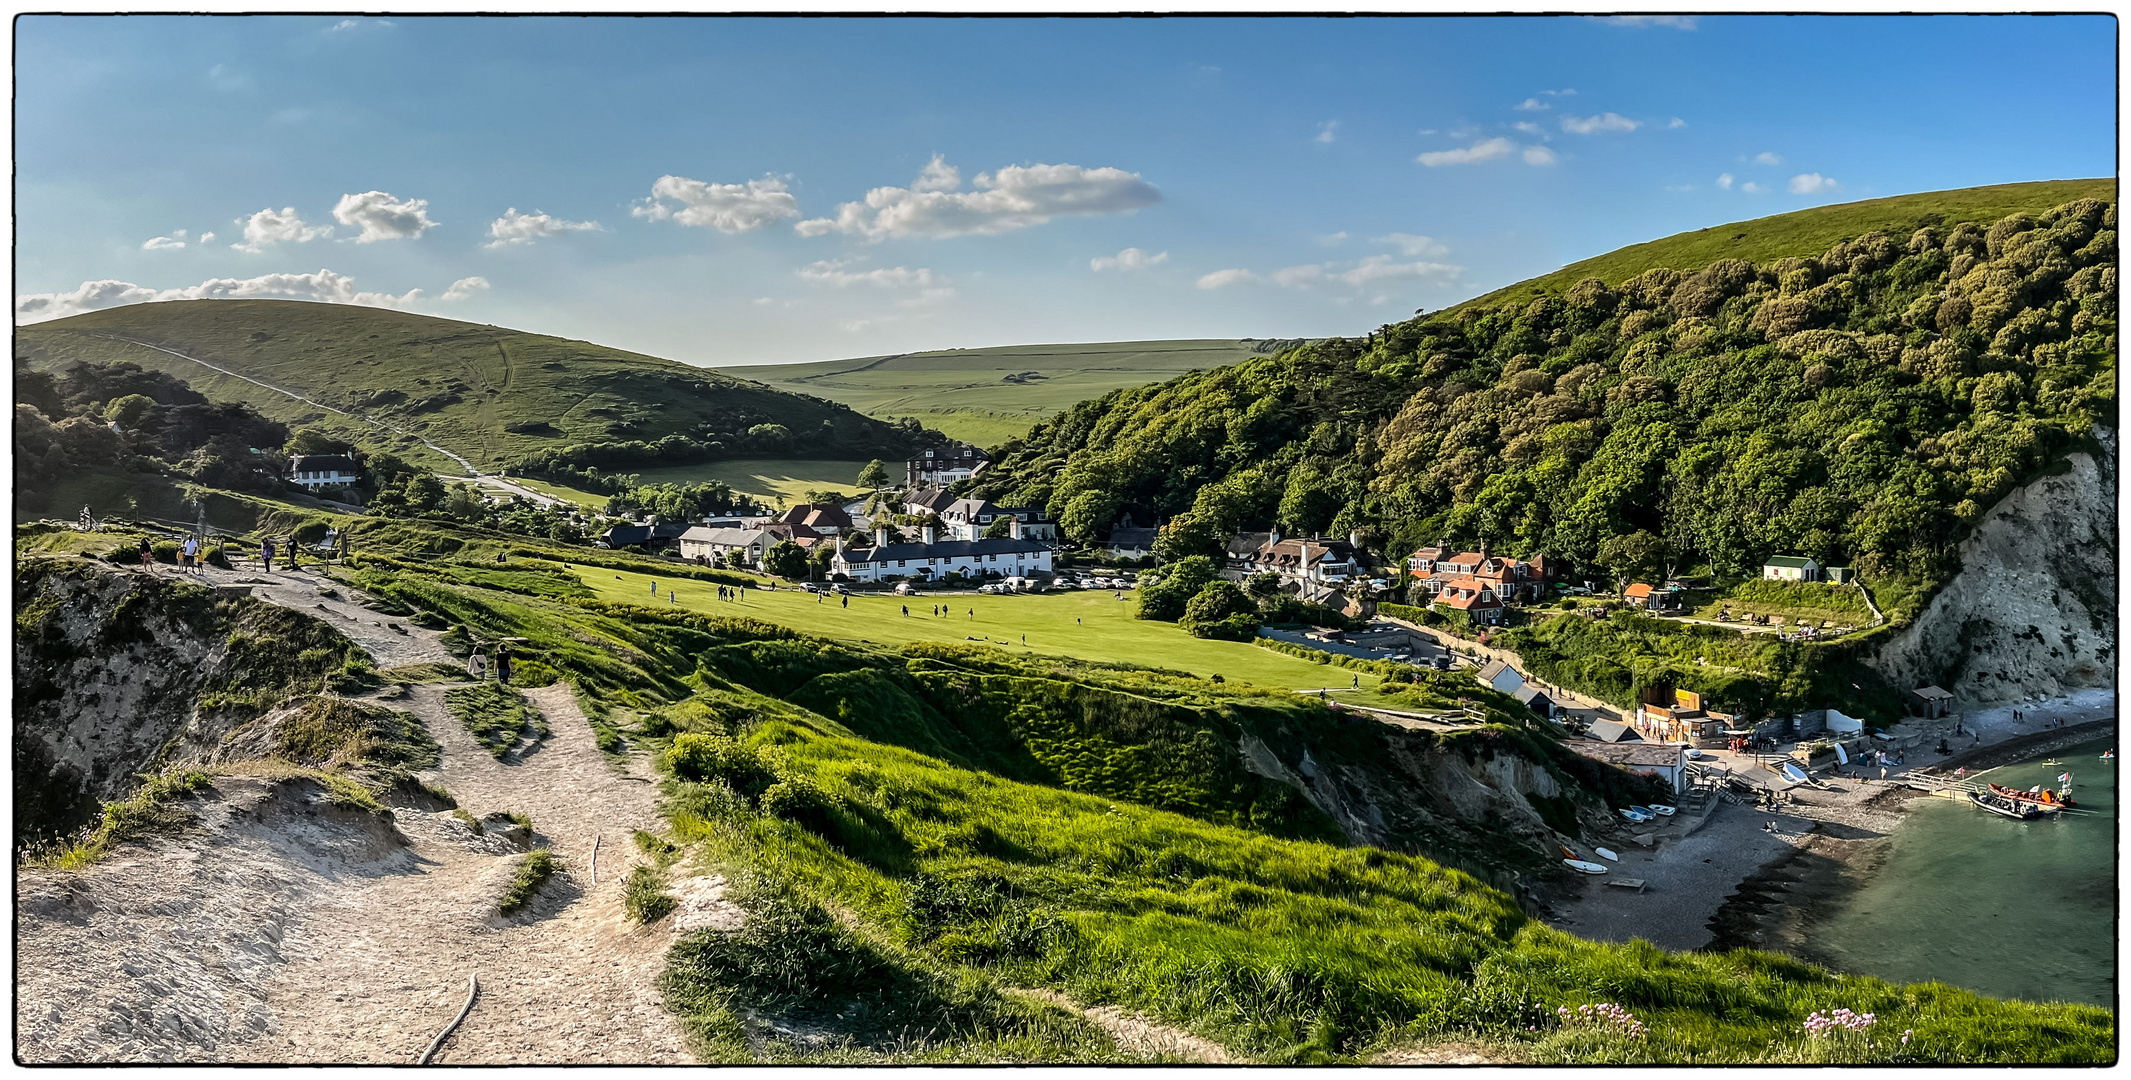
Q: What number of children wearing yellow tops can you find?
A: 2